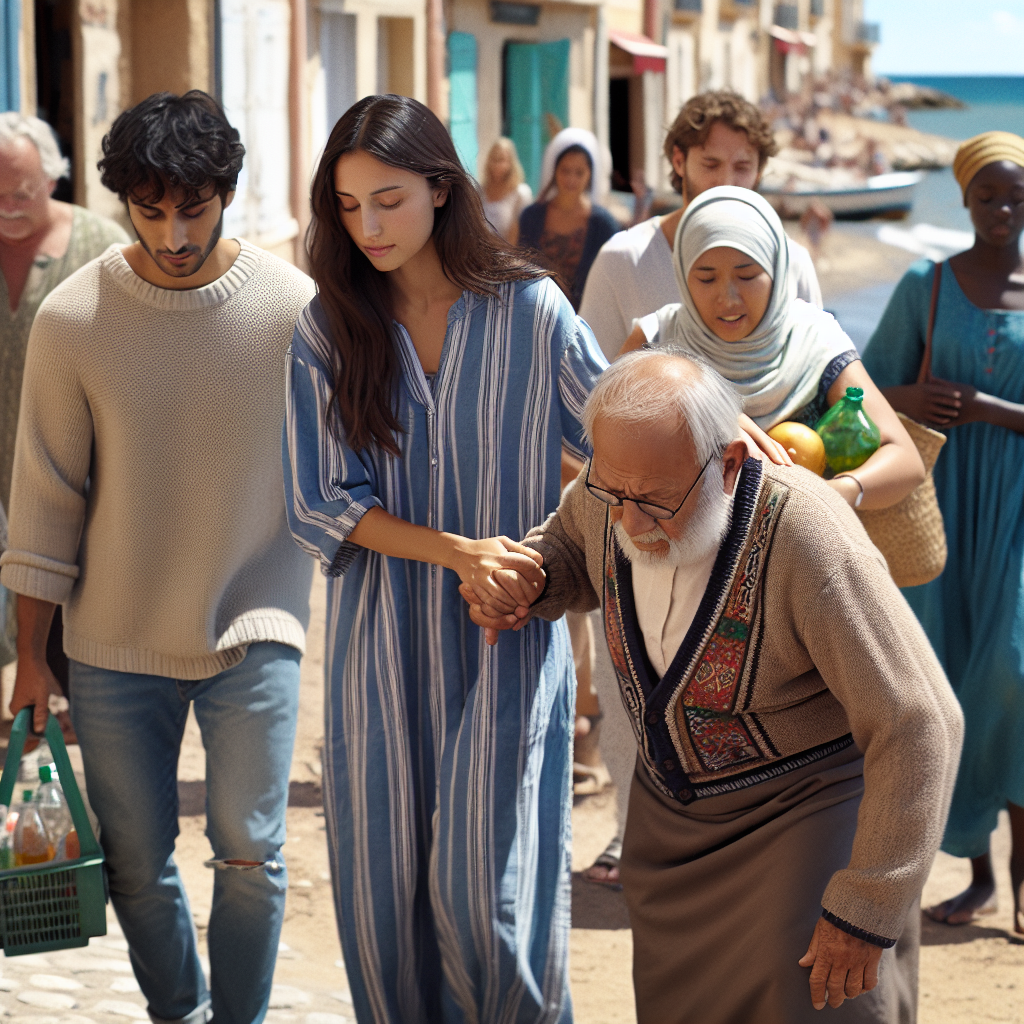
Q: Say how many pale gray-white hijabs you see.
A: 1